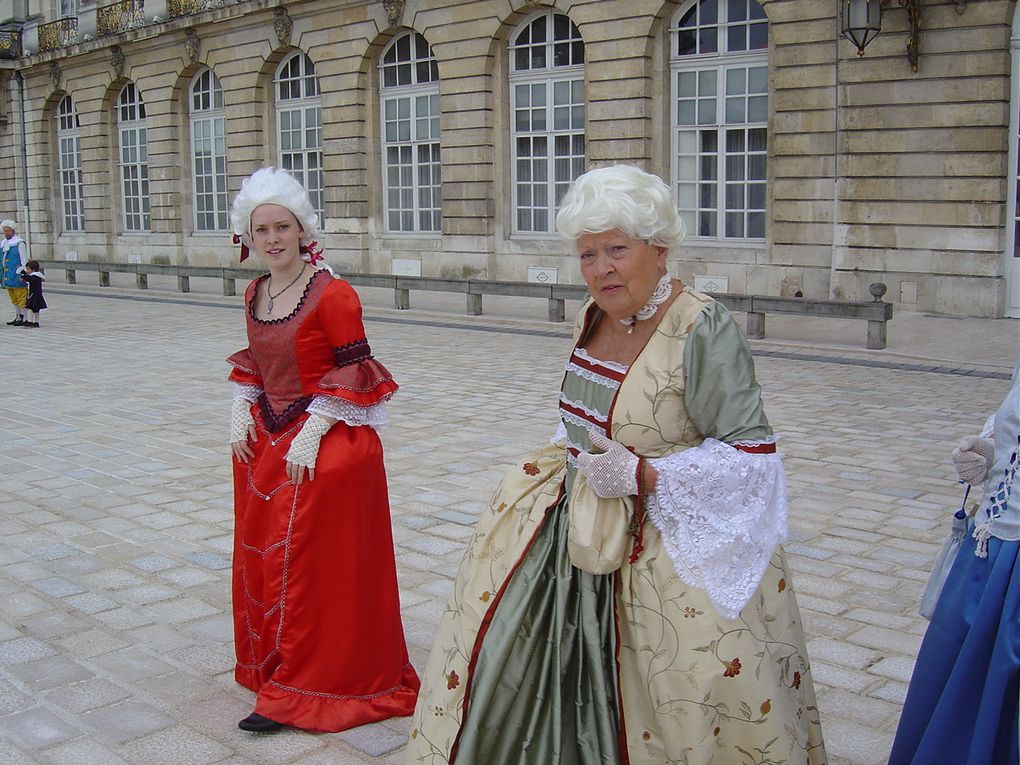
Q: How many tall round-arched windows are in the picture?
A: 7